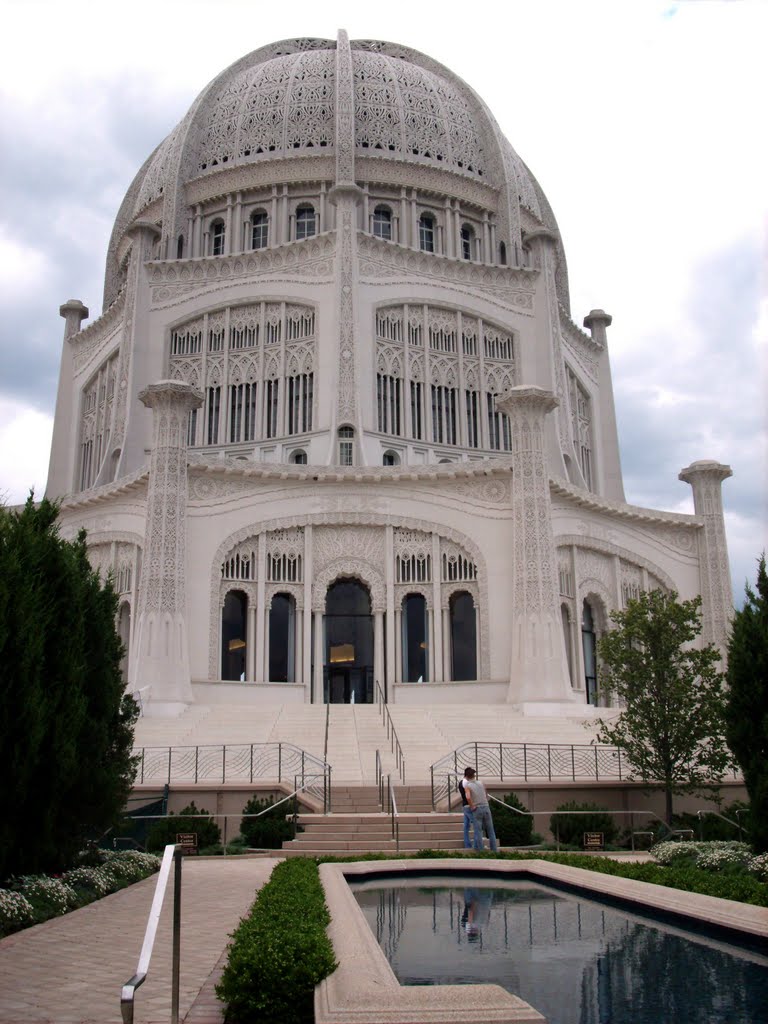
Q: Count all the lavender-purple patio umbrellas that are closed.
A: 0